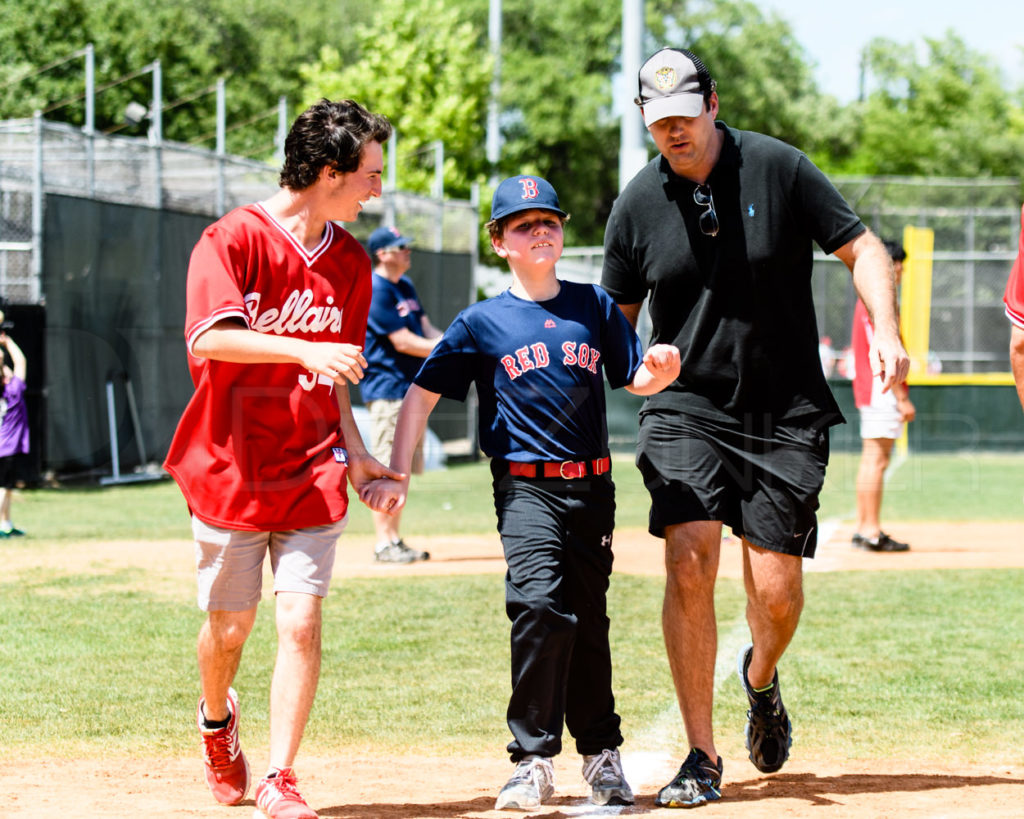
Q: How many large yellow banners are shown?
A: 1